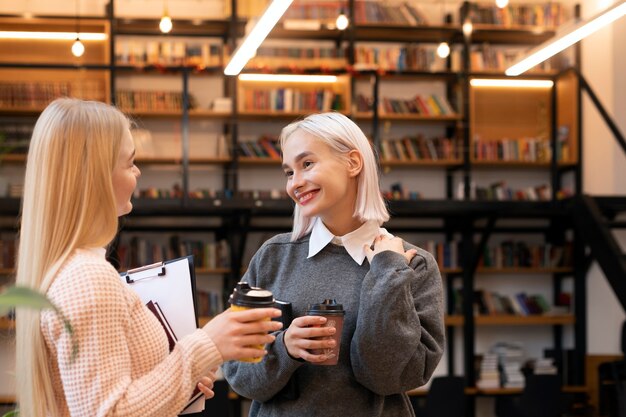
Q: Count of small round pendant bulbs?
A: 6